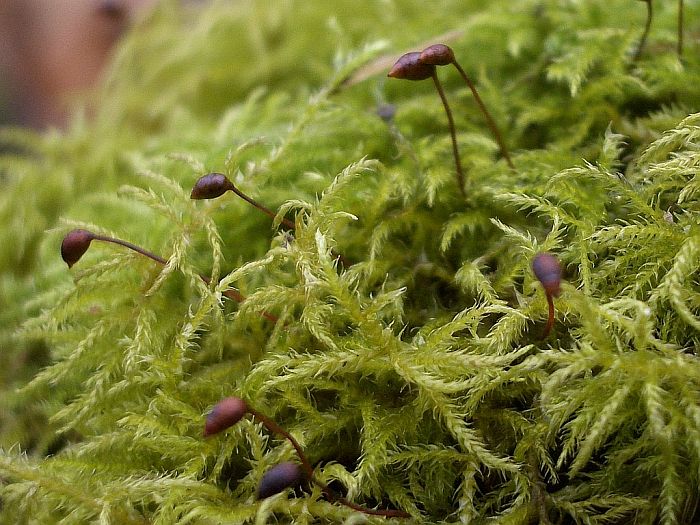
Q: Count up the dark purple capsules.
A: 7